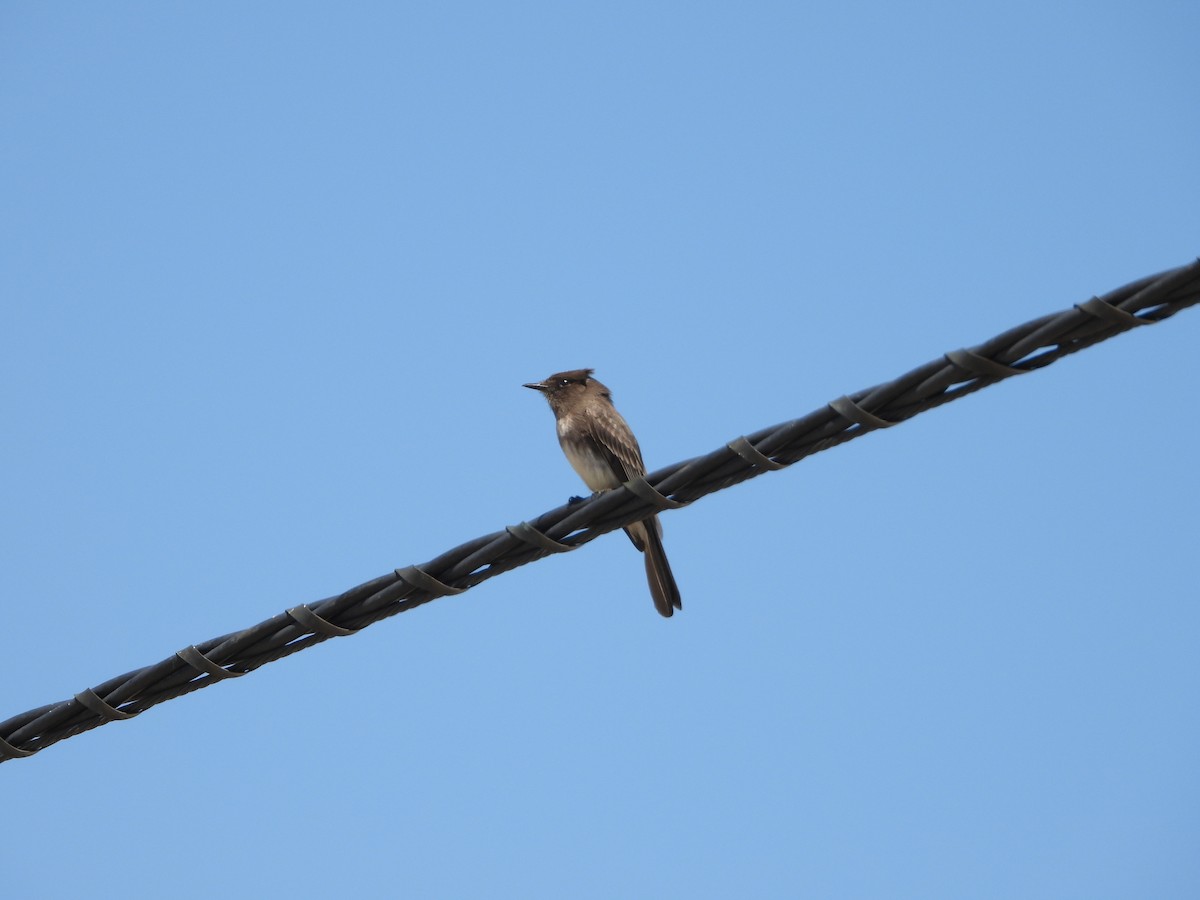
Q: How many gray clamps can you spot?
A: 11